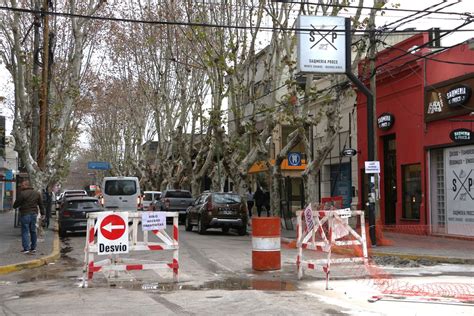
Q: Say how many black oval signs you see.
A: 4